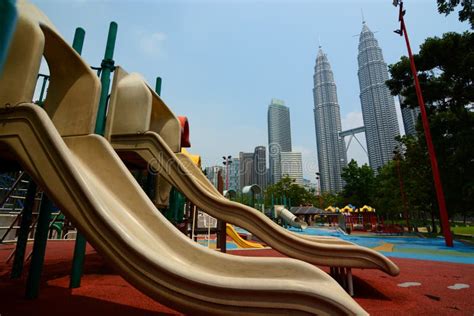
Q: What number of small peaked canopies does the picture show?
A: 3